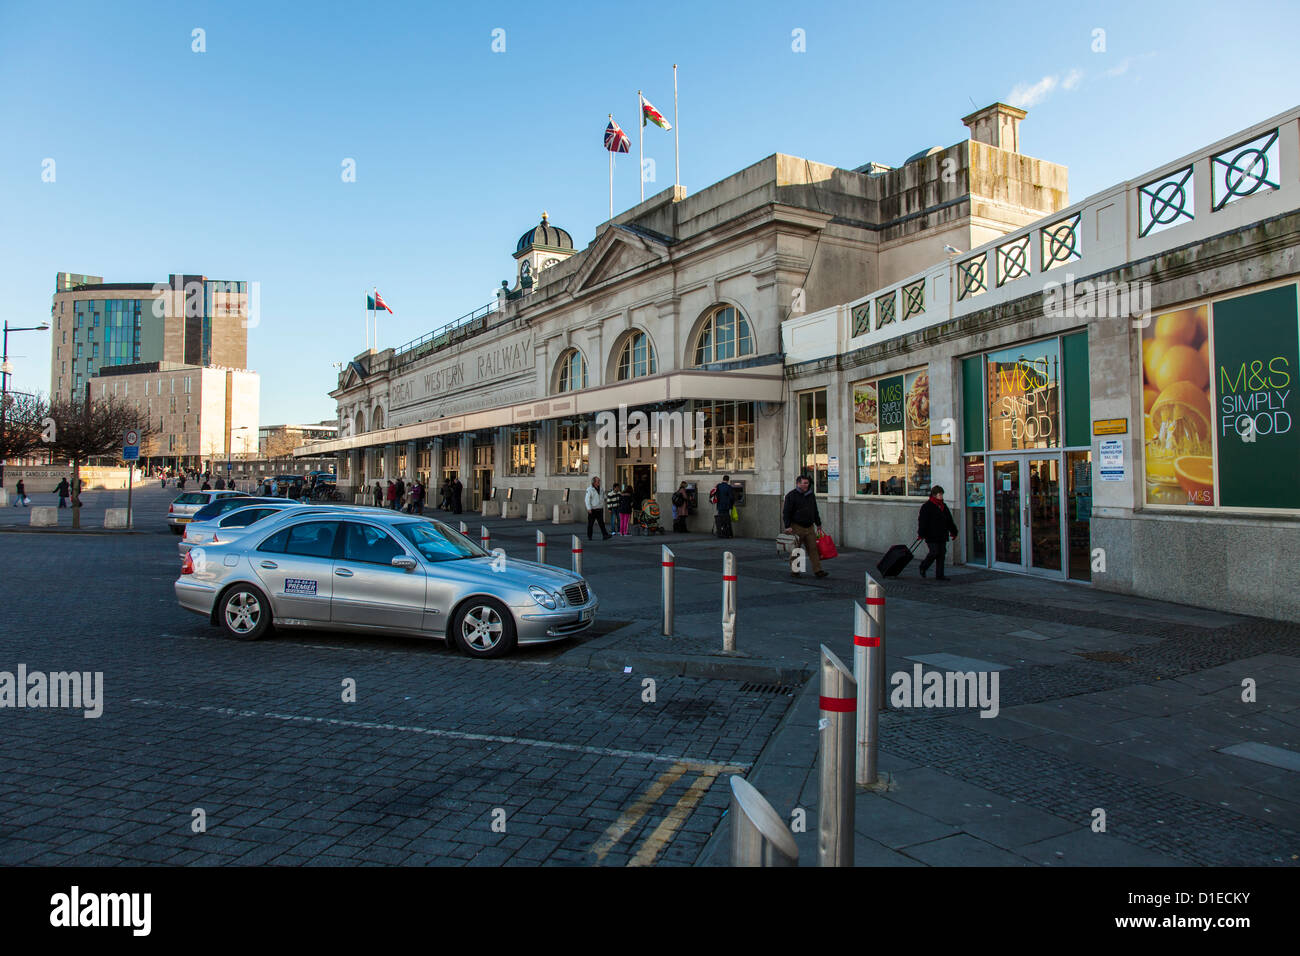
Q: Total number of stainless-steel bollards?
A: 10